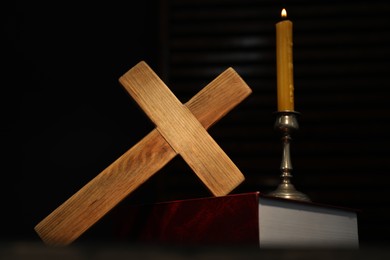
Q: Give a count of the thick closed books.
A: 1